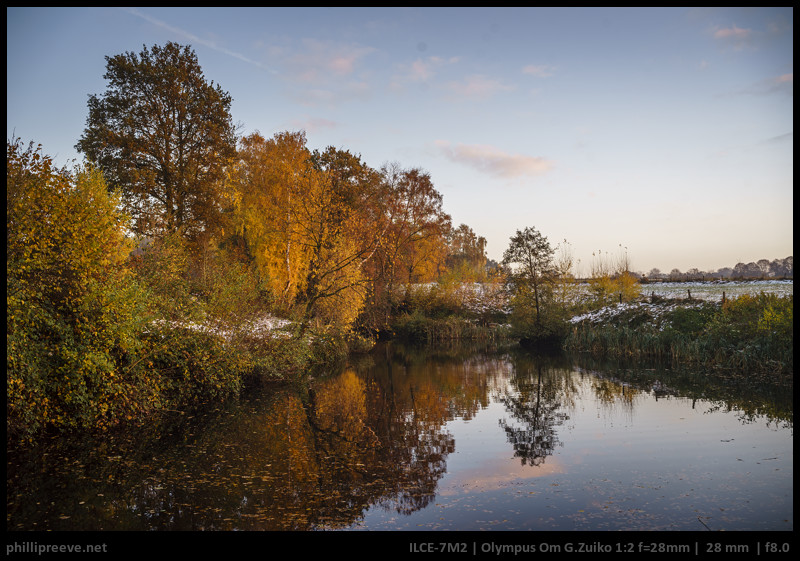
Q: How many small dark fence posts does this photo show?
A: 4